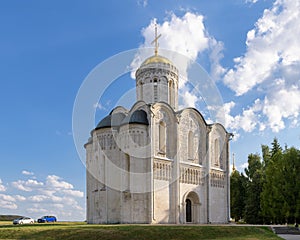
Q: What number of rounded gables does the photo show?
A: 5